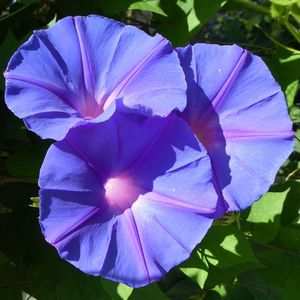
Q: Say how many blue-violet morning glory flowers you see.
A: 3